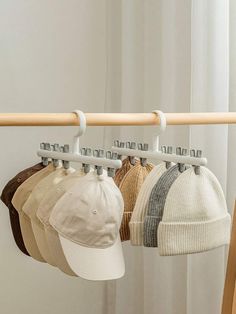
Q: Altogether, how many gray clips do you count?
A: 12